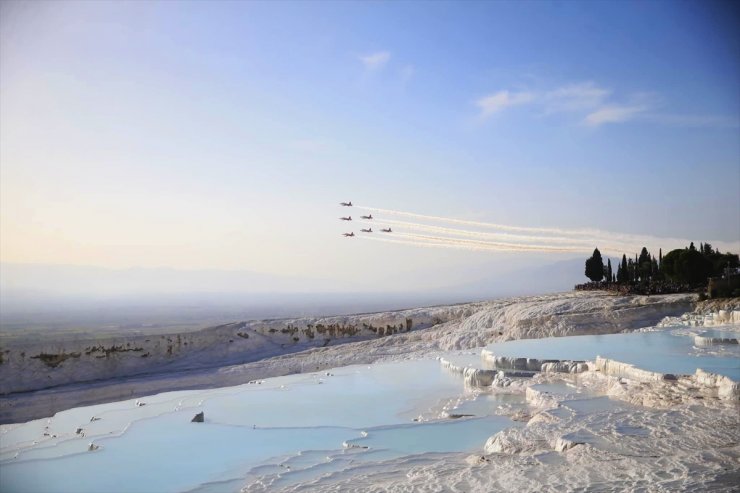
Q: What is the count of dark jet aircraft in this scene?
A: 6